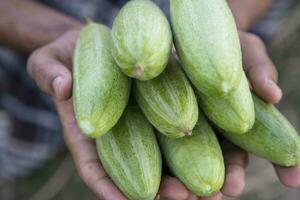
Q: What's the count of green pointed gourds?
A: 8